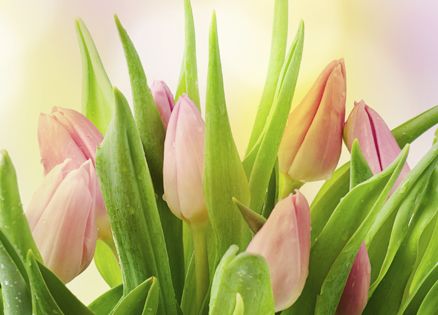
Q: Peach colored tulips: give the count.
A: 1